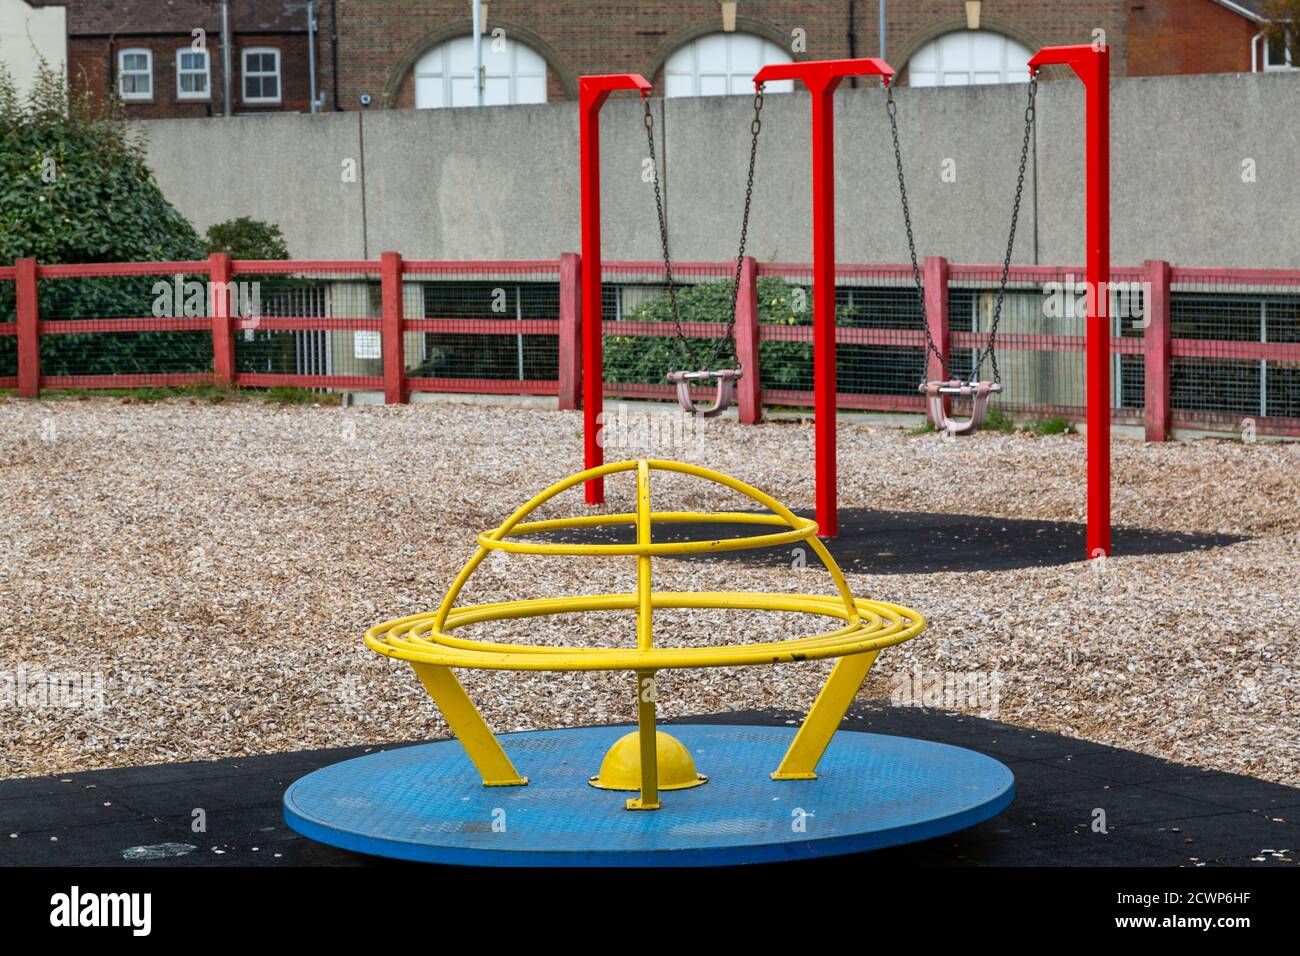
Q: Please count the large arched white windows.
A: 3